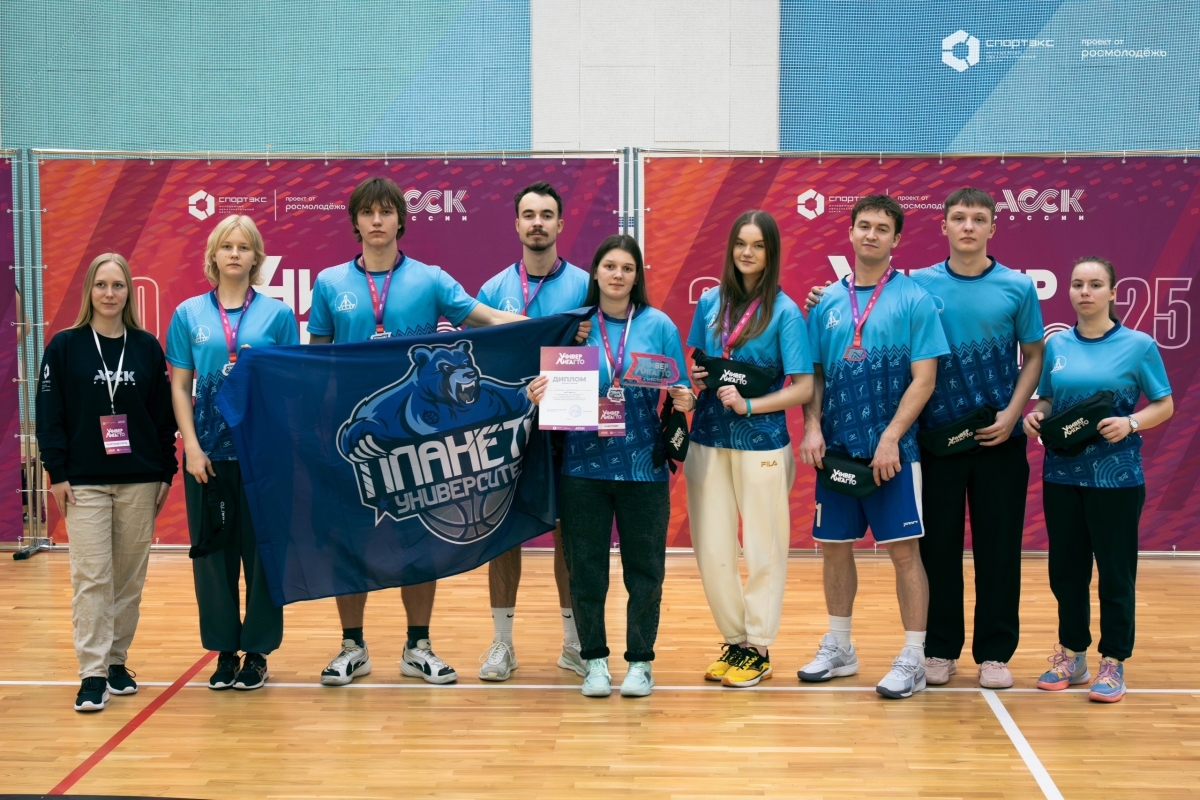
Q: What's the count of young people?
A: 9